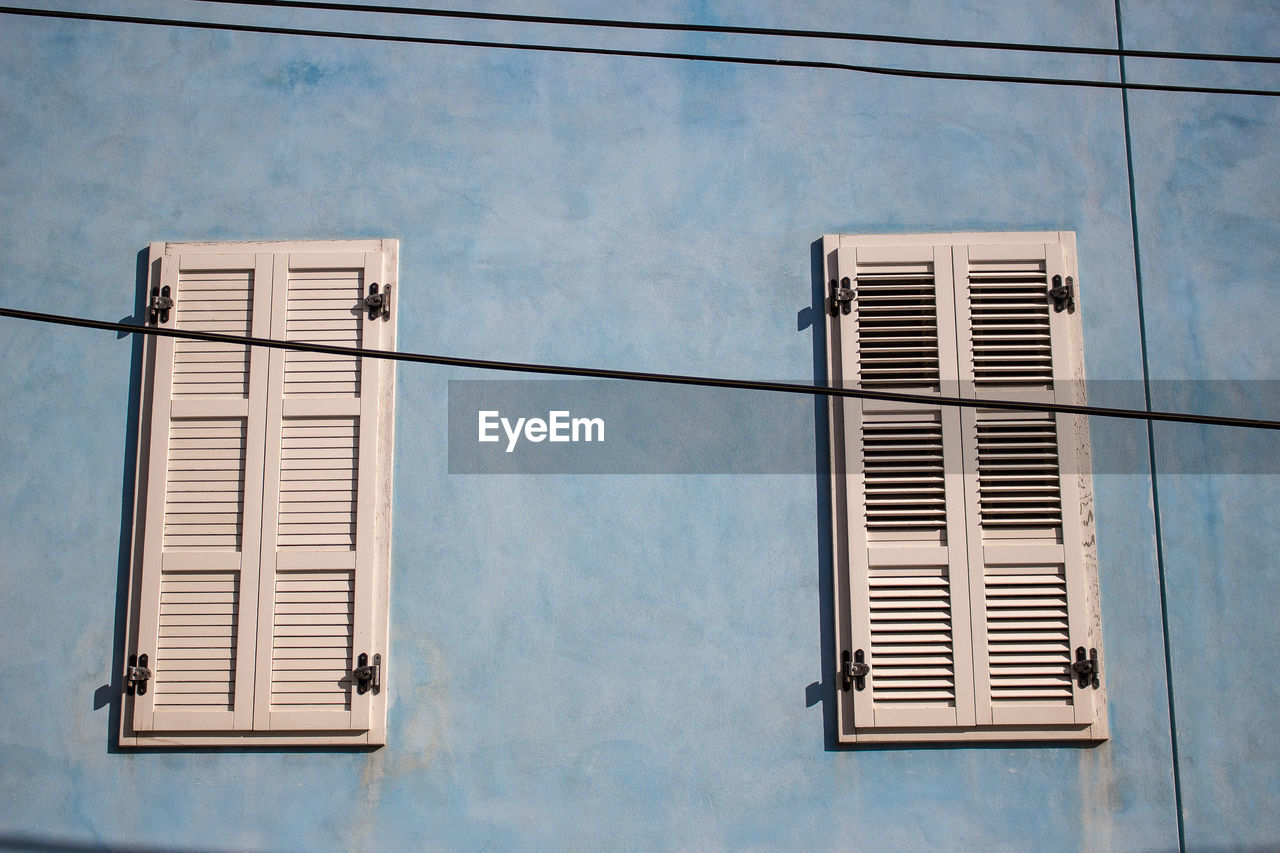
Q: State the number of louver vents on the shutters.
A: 12